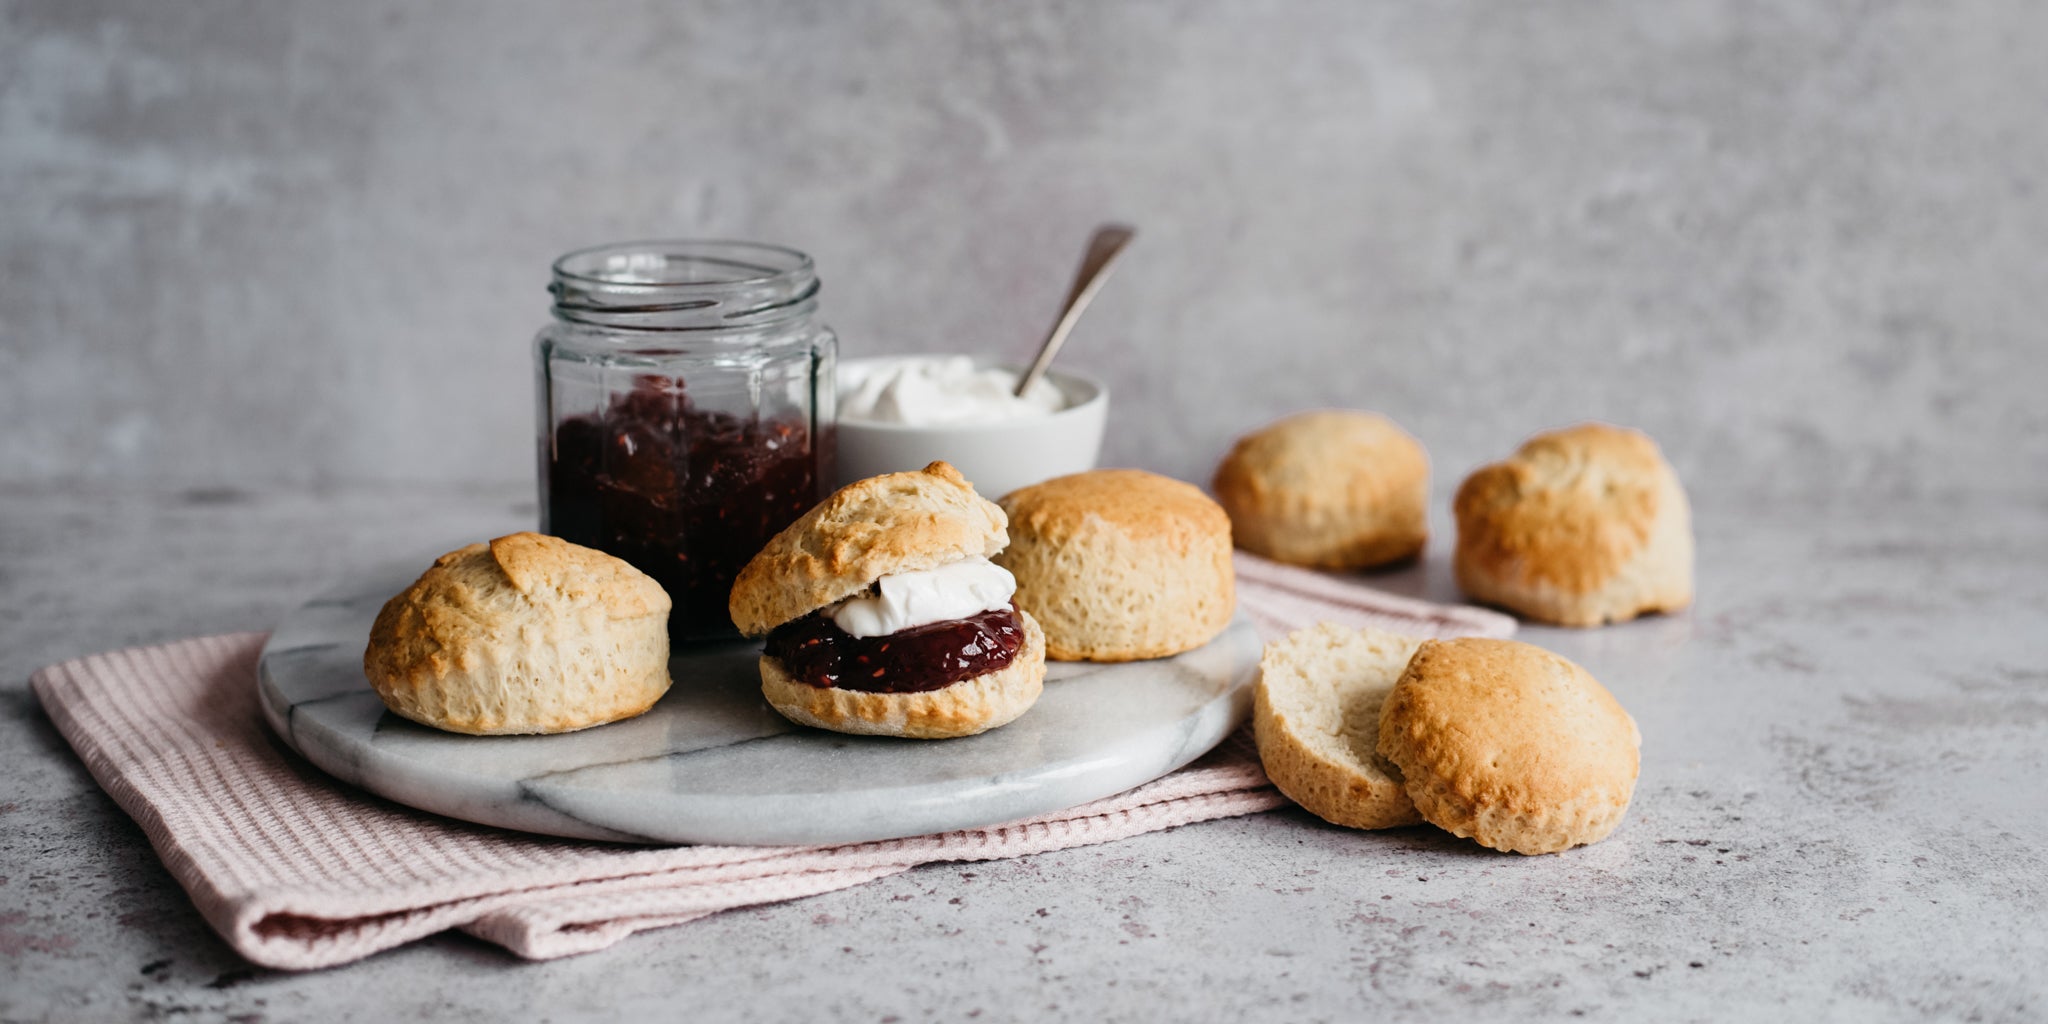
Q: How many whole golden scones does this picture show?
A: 4